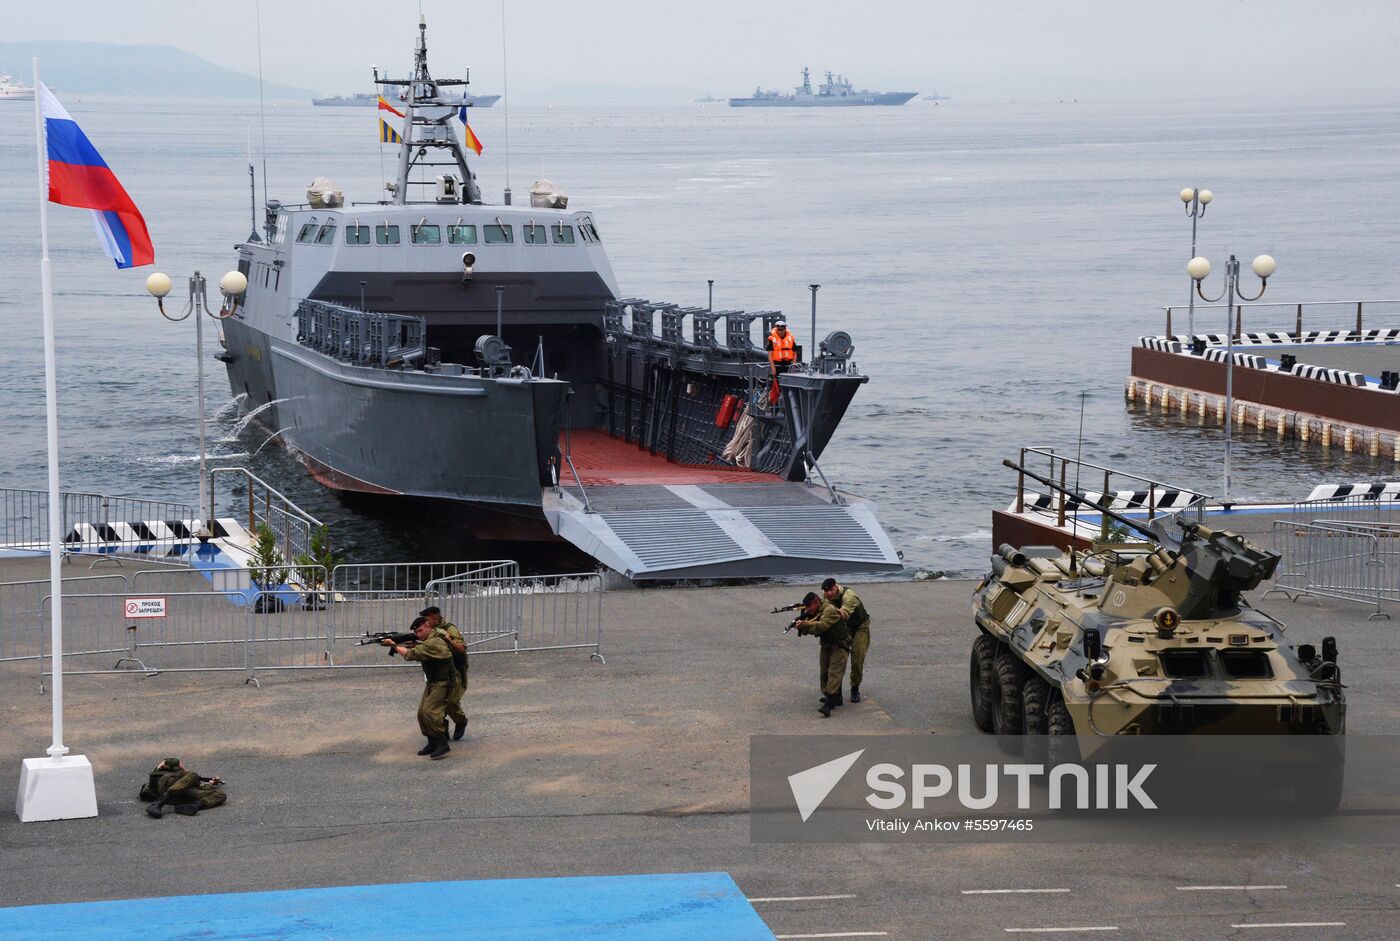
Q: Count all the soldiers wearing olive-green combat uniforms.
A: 5